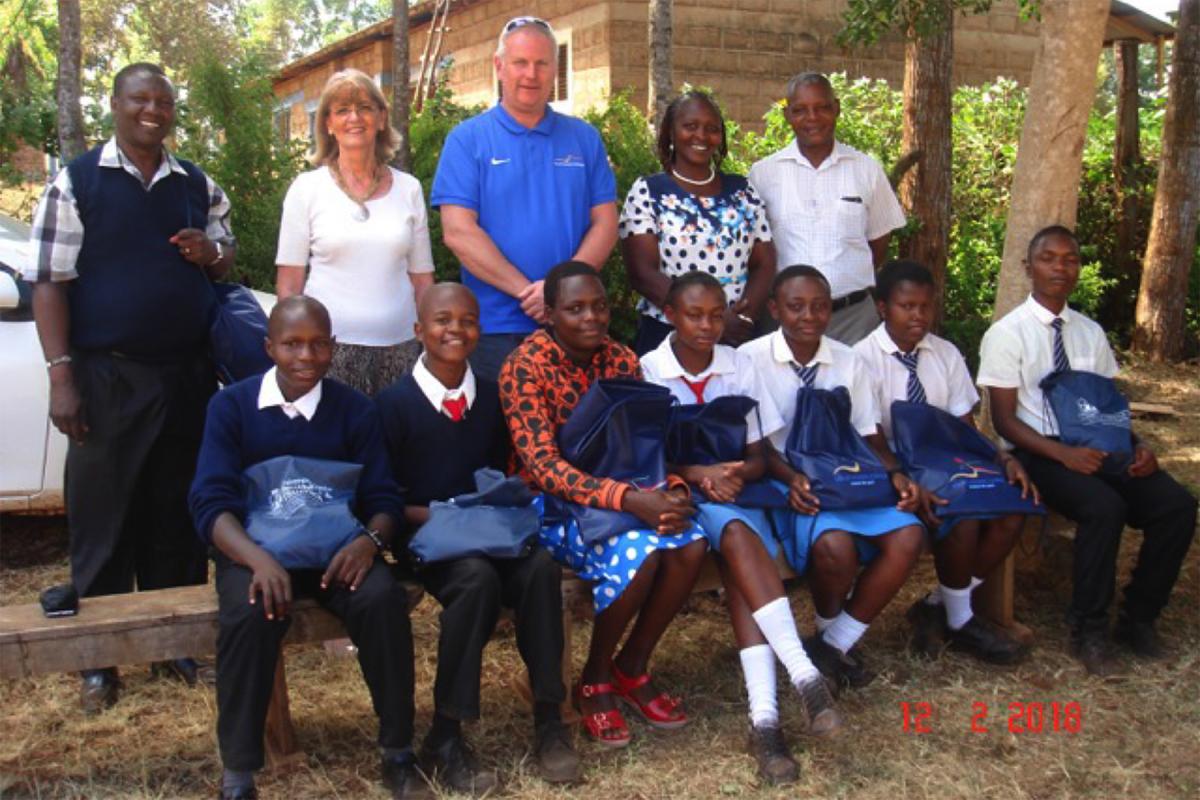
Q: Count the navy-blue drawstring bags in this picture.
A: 8